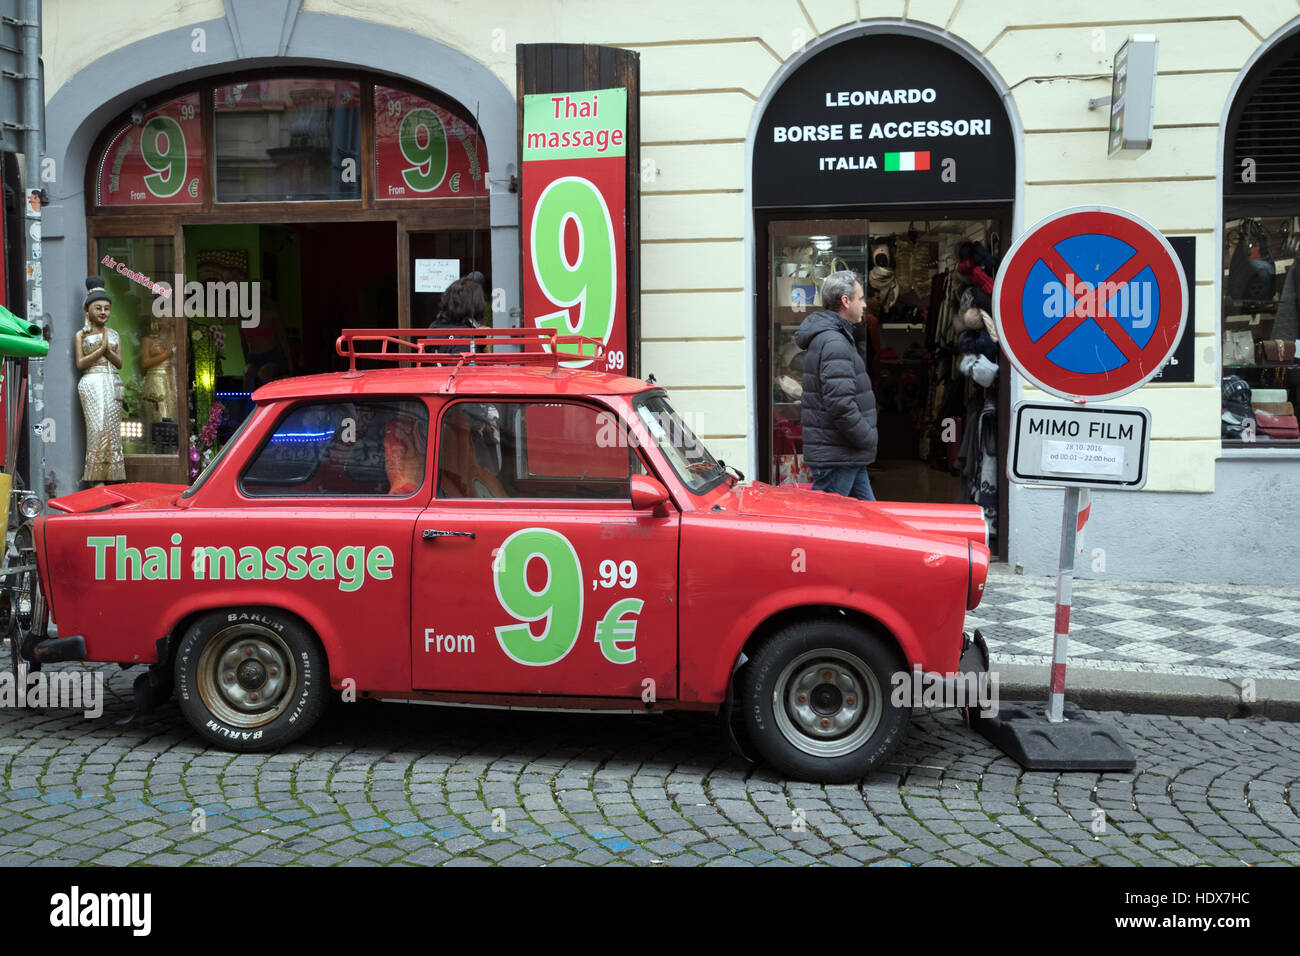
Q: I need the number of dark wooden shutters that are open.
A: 1